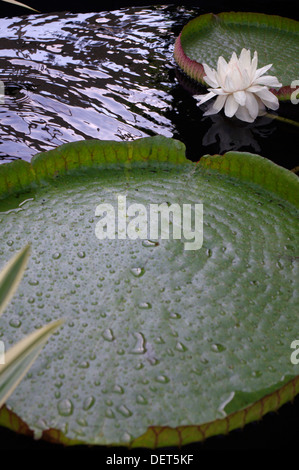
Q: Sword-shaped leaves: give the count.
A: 2